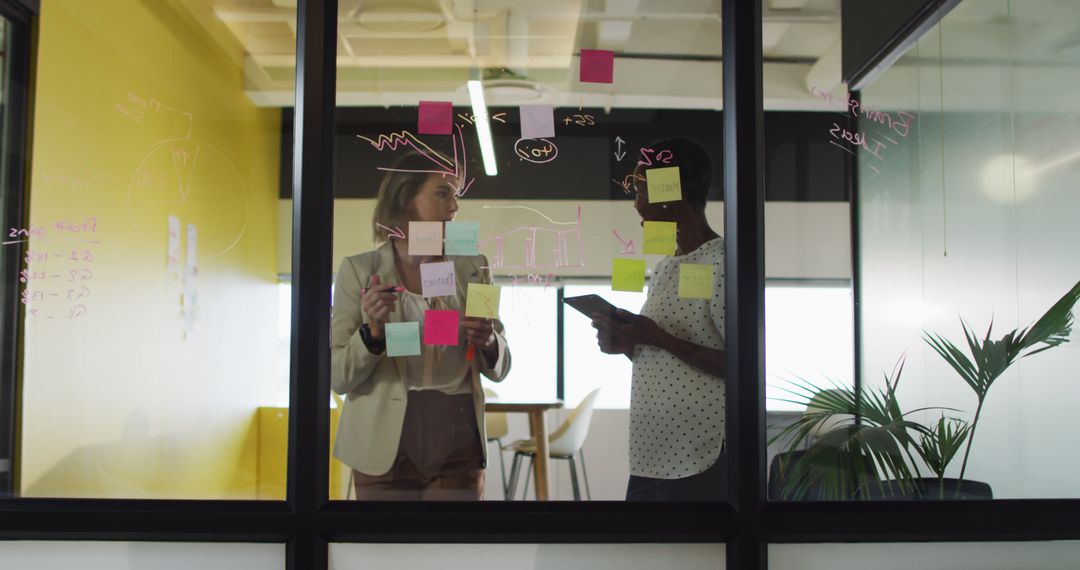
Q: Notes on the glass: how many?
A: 13